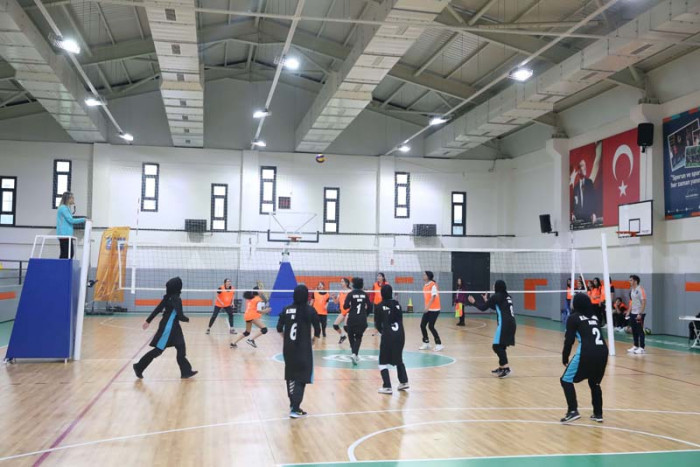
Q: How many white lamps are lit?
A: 9